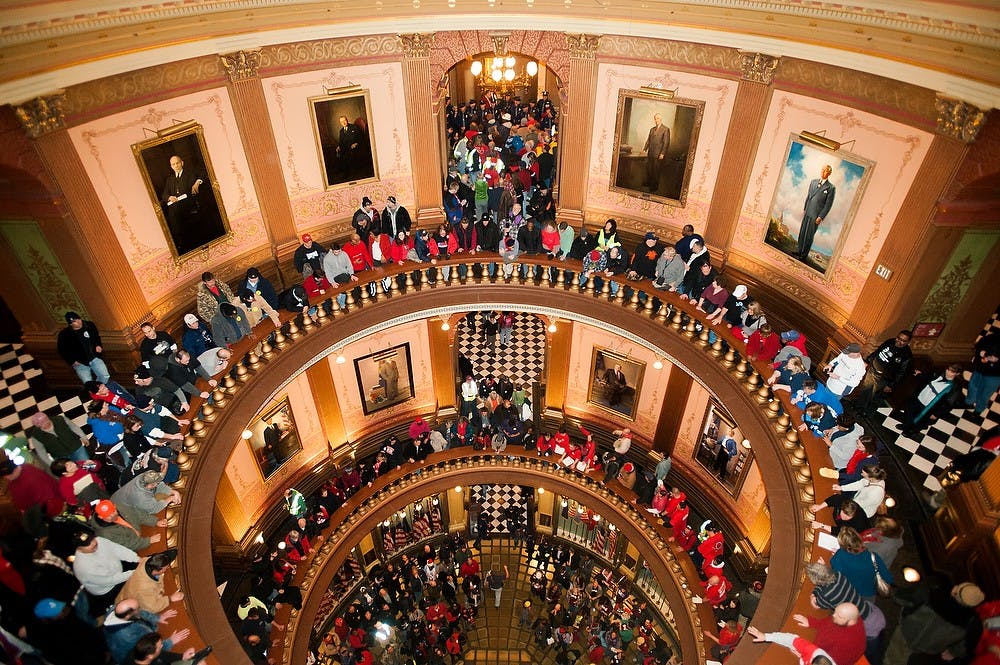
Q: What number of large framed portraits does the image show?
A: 8